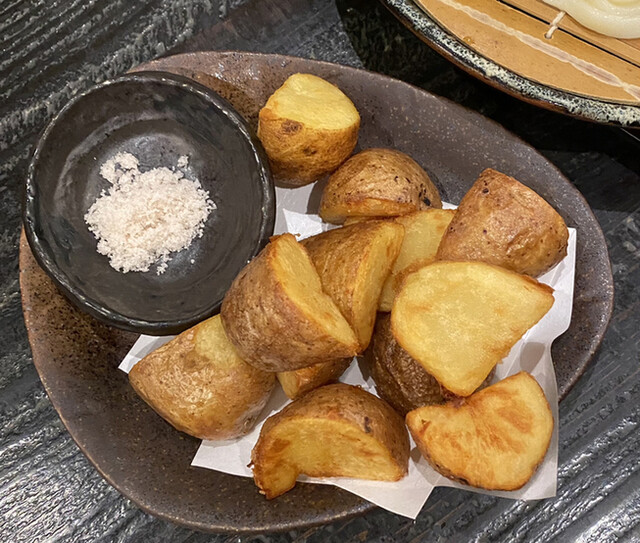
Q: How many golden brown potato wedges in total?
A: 12